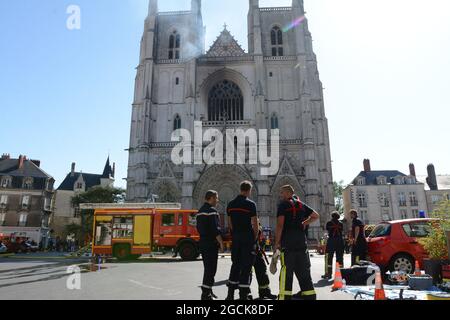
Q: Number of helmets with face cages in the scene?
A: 0